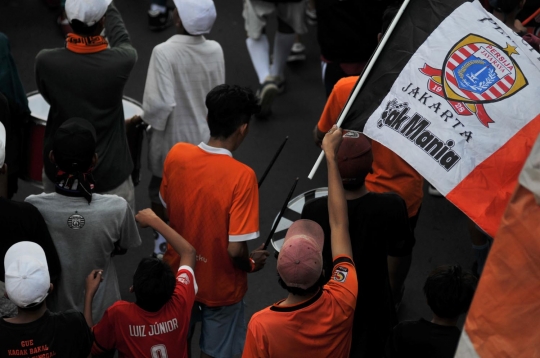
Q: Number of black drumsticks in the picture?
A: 2